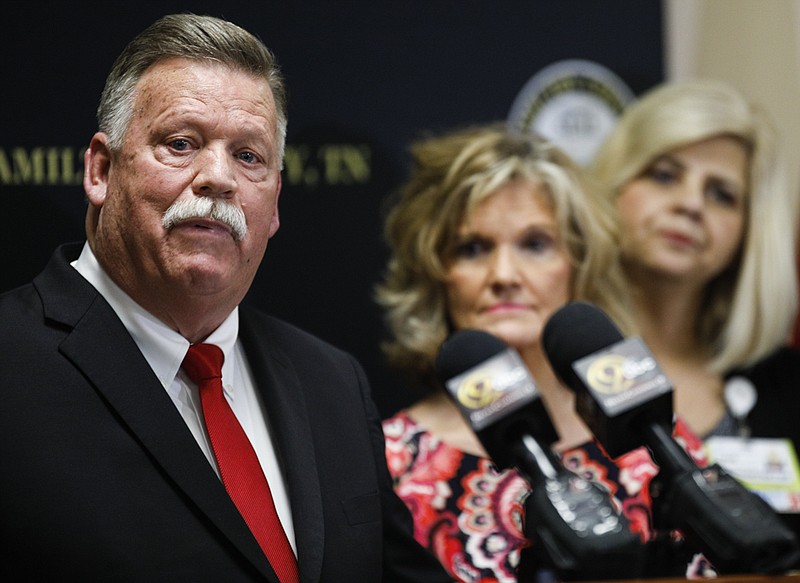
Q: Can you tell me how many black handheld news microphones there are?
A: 2